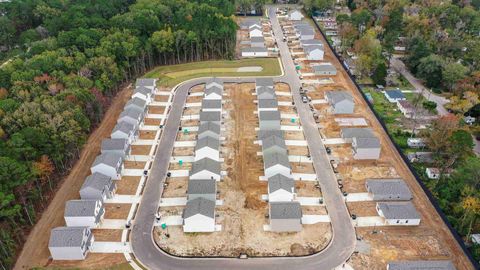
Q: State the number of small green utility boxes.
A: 5